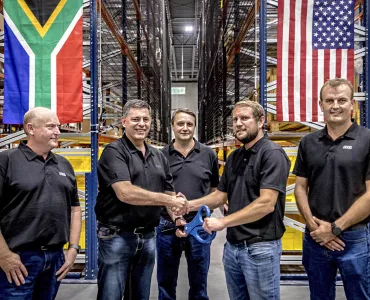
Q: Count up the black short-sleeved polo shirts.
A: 5